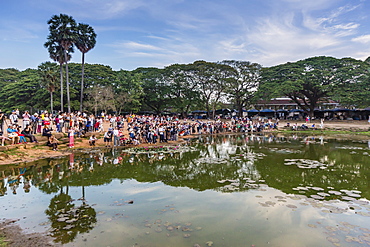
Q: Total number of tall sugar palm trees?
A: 3